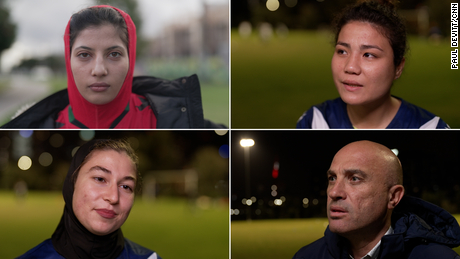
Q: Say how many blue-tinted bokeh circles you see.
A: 2